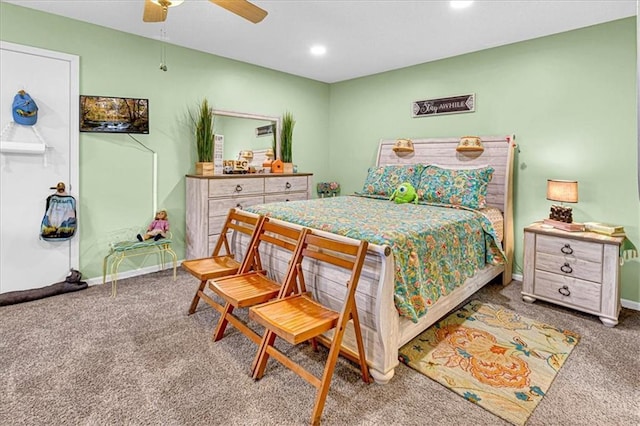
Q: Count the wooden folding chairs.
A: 3